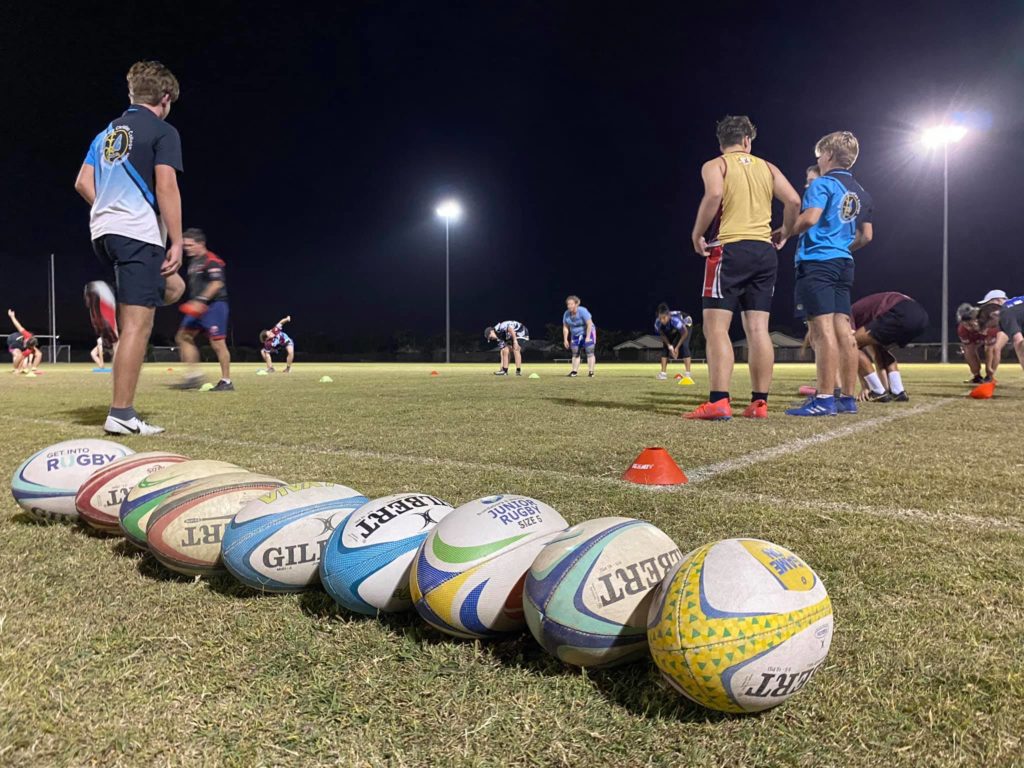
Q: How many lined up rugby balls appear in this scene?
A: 9